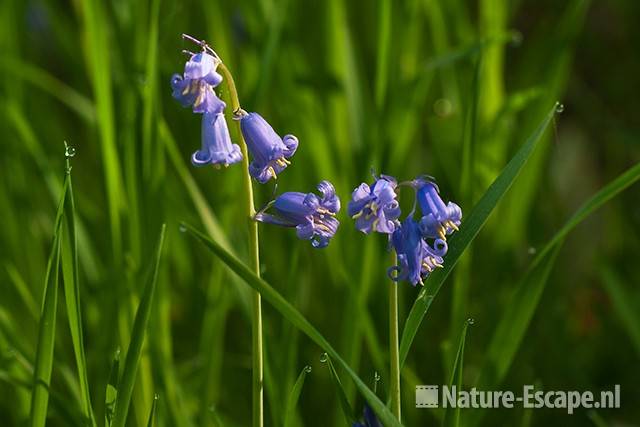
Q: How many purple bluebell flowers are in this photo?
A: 7